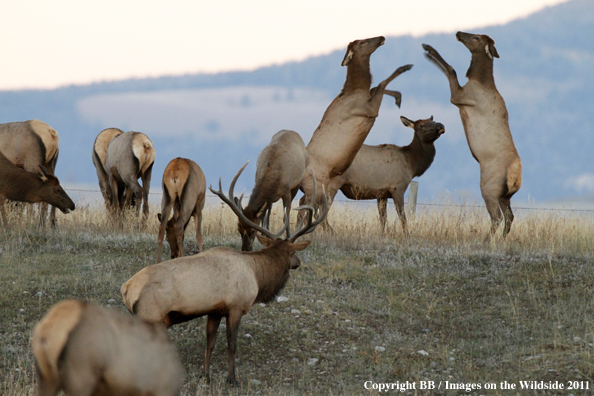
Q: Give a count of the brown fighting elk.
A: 2